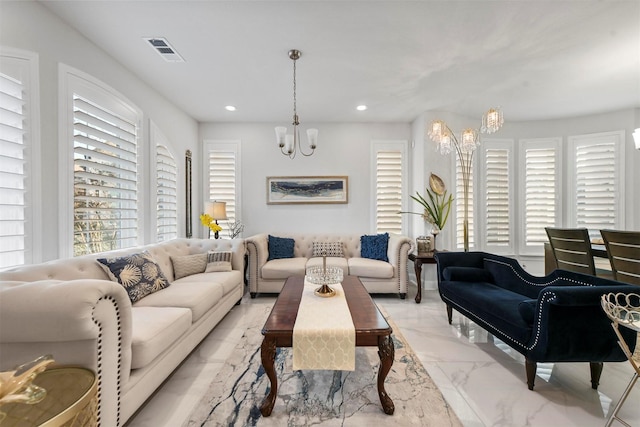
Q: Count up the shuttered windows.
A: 9